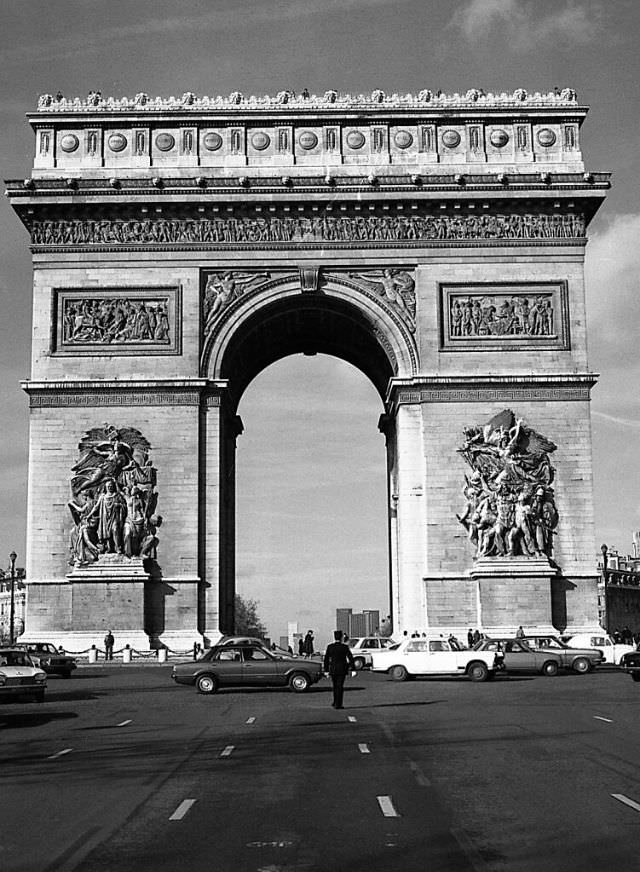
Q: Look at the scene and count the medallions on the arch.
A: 11